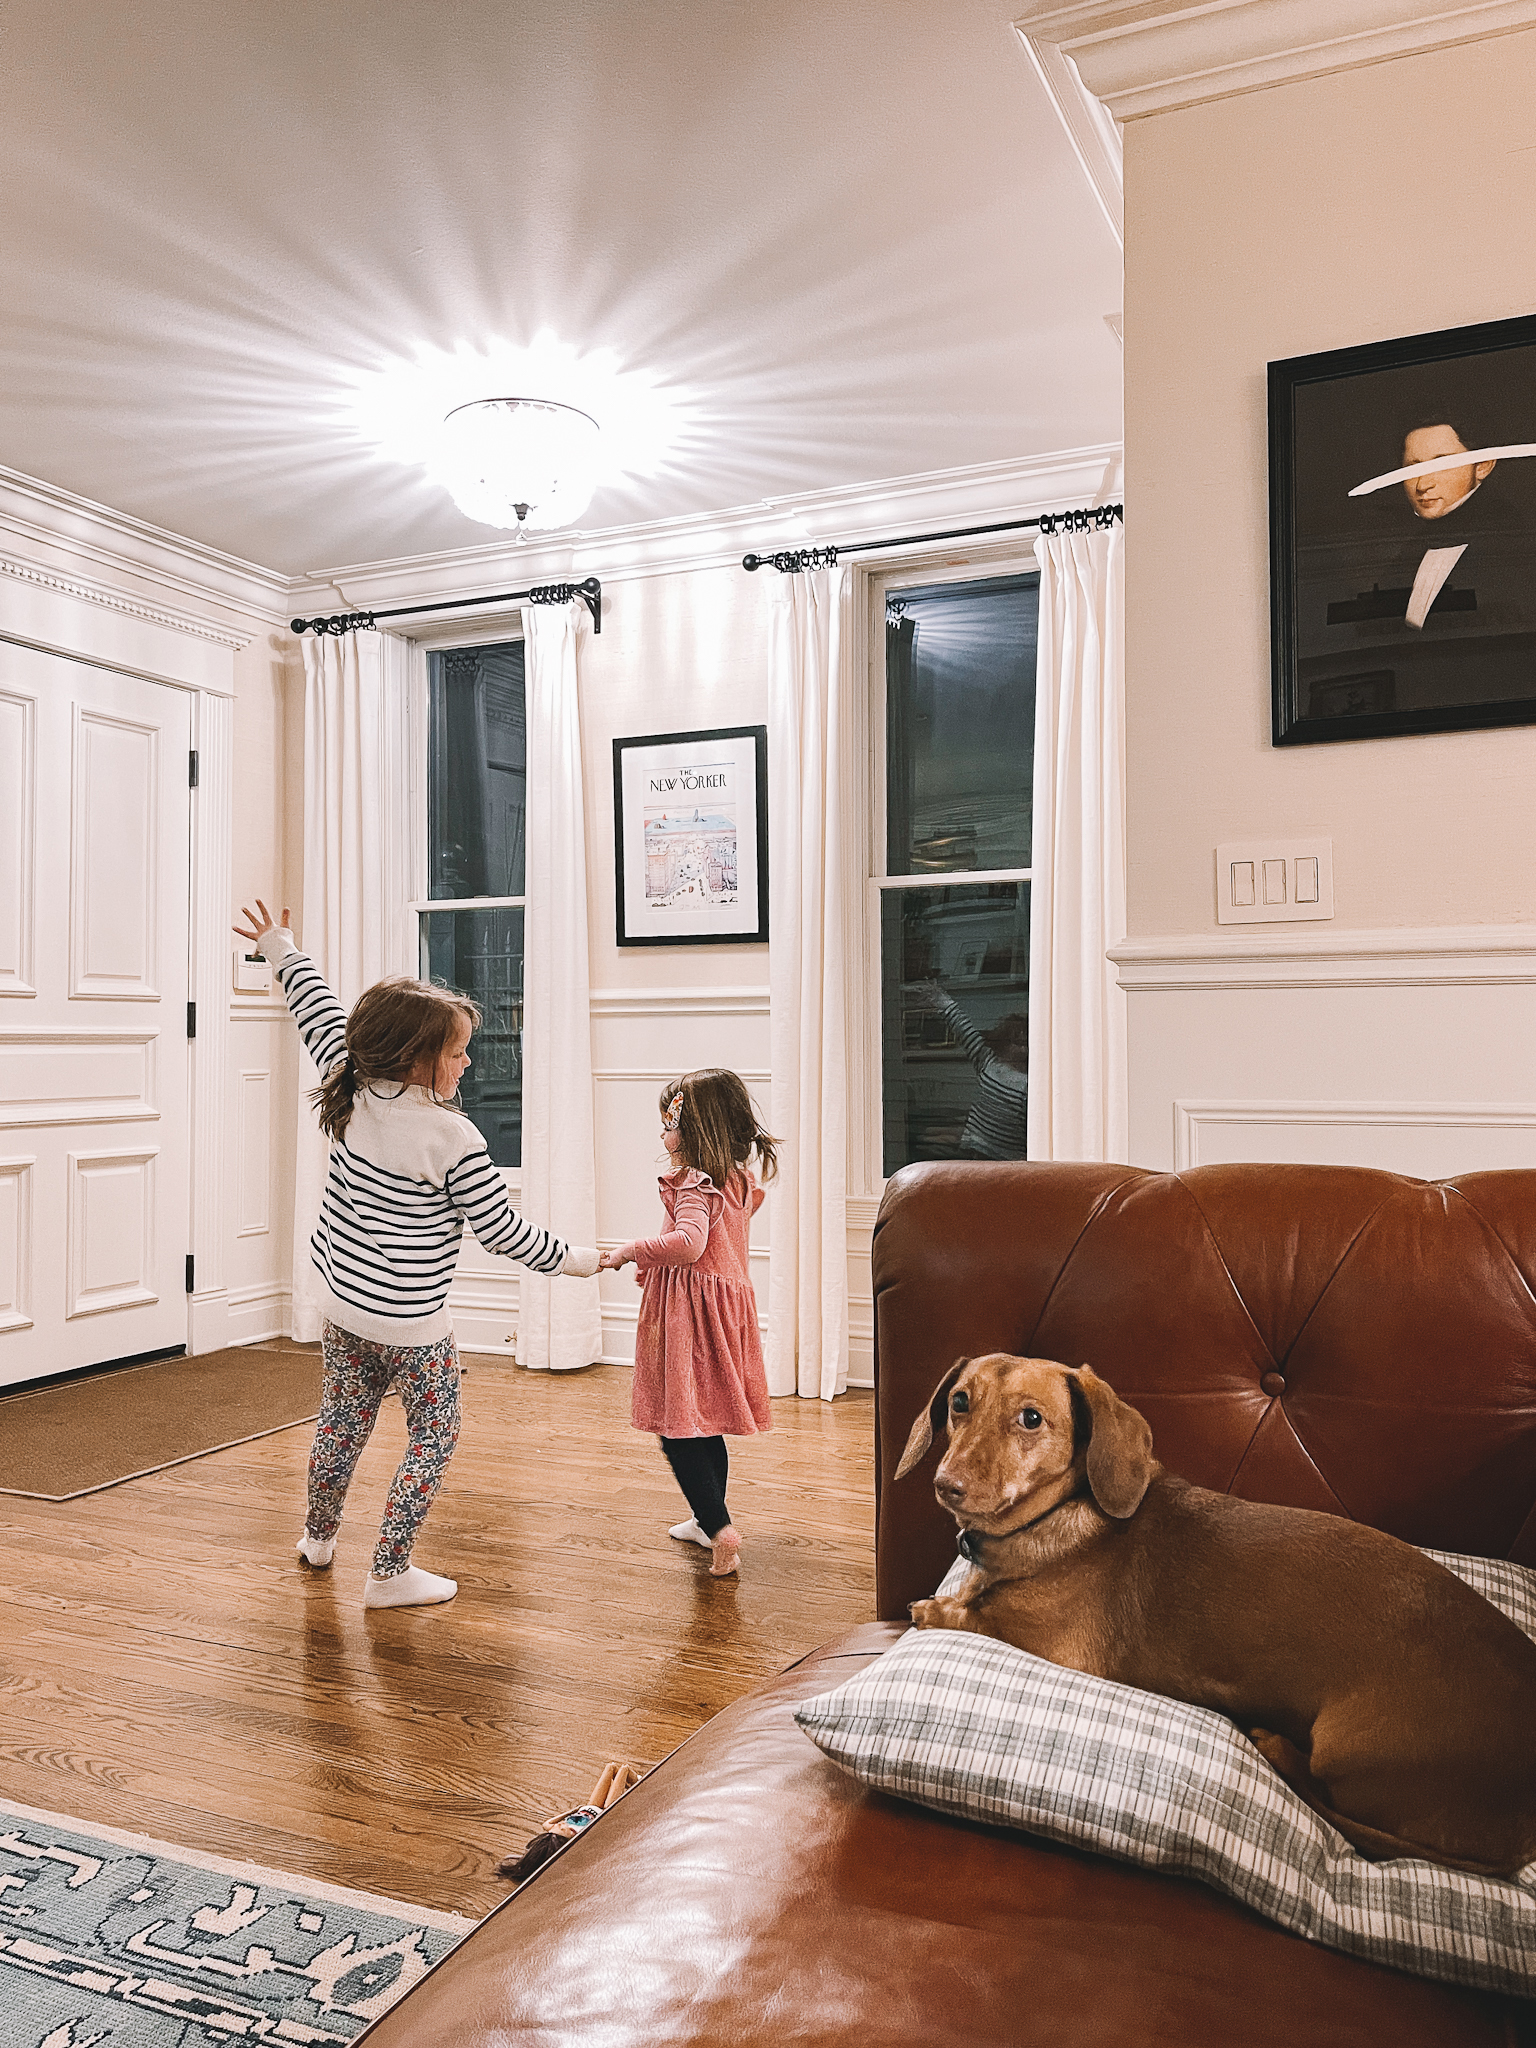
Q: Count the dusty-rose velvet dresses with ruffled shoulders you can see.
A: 1